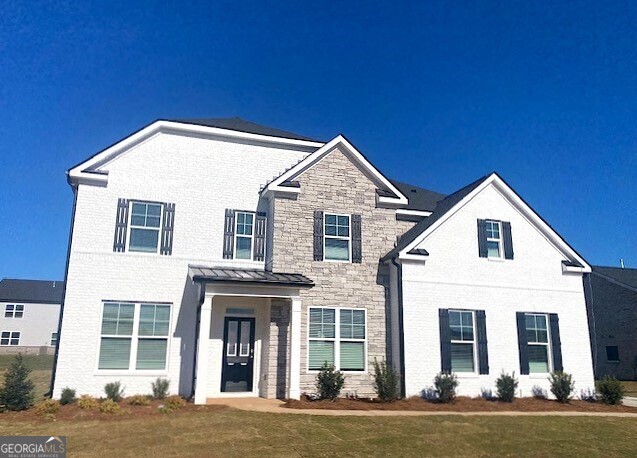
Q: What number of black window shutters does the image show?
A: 12